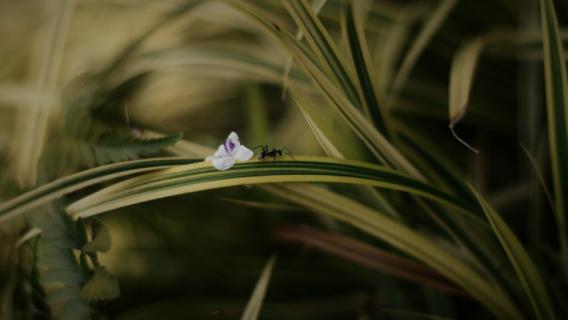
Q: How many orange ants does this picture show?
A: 0